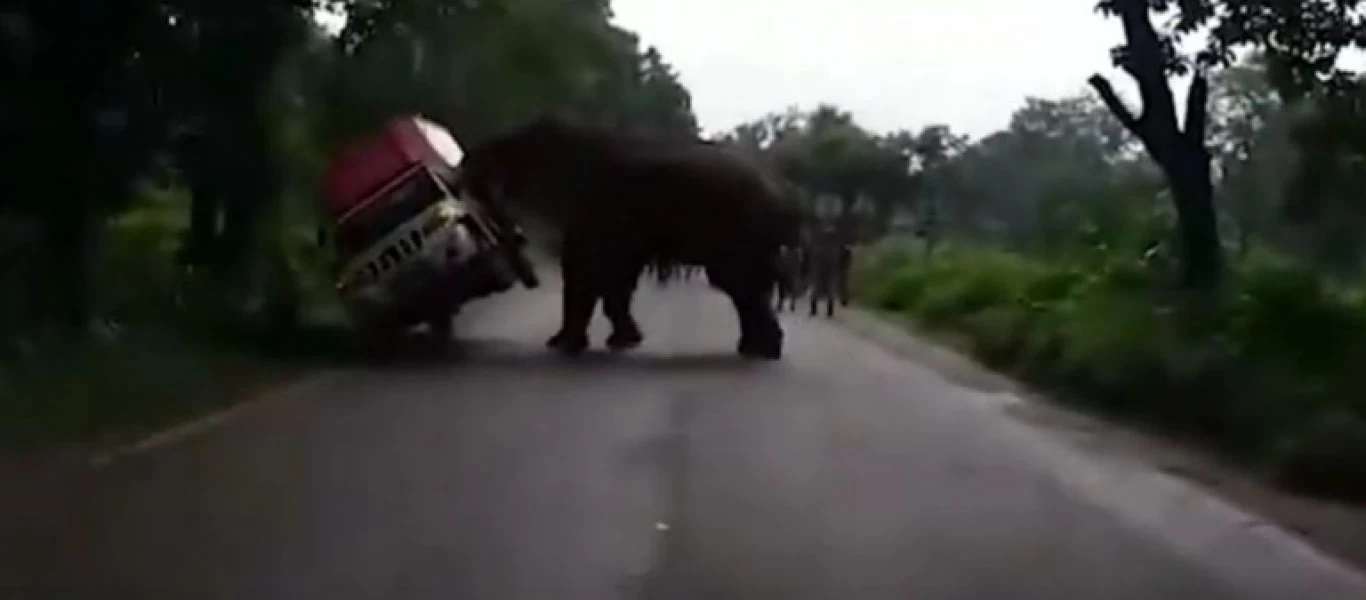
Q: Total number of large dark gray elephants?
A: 1